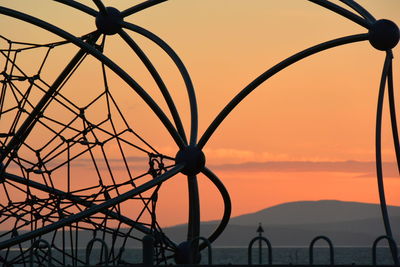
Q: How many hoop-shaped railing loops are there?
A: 6